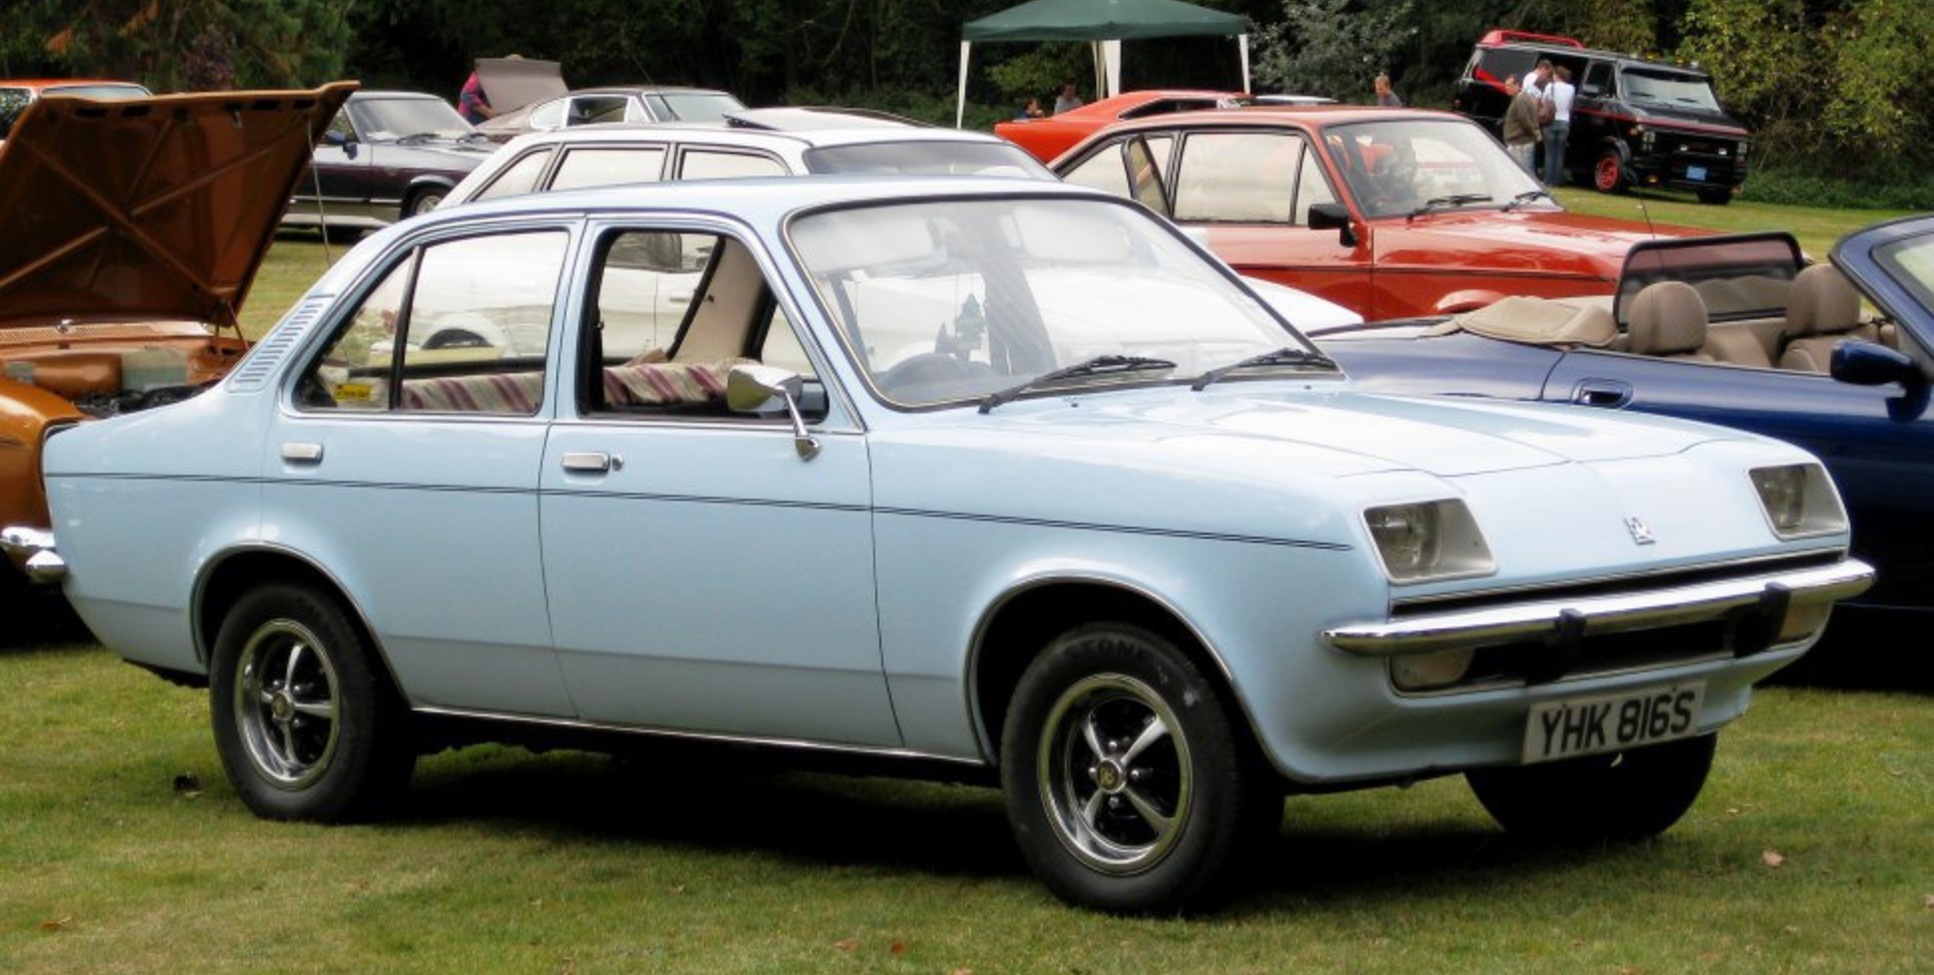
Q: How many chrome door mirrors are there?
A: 1